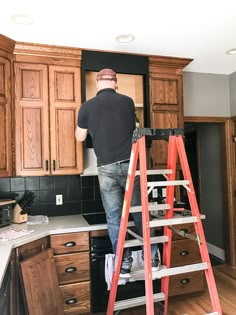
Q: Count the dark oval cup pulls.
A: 6